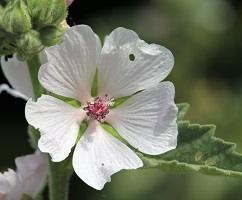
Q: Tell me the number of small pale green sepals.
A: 5